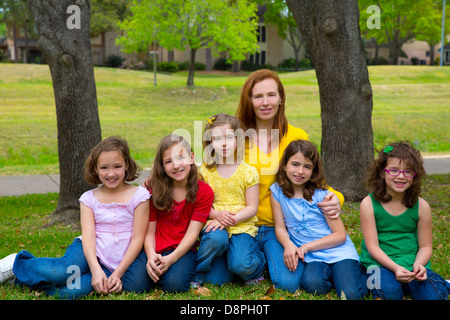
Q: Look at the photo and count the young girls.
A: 5